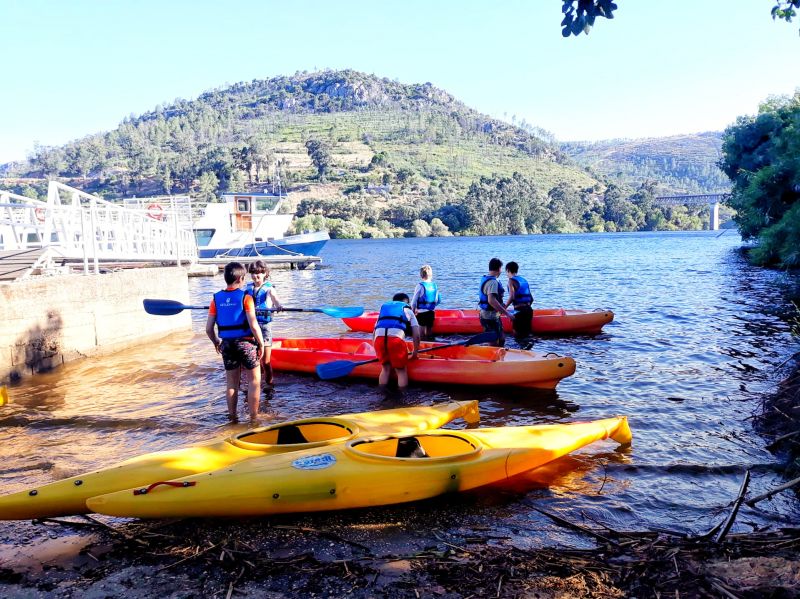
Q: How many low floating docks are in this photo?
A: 1